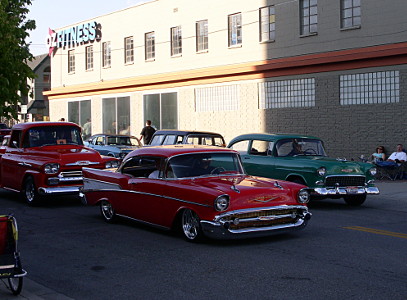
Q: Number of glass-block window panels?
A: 3